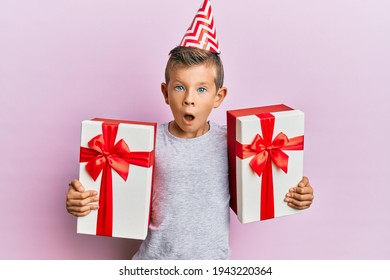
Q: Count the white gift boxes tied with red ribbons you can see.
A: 2